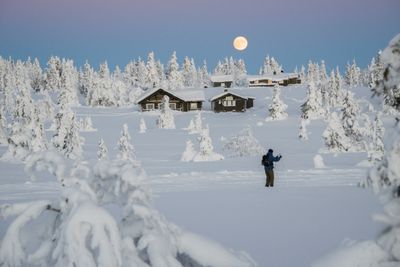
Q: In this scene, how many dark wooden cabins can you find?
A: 4